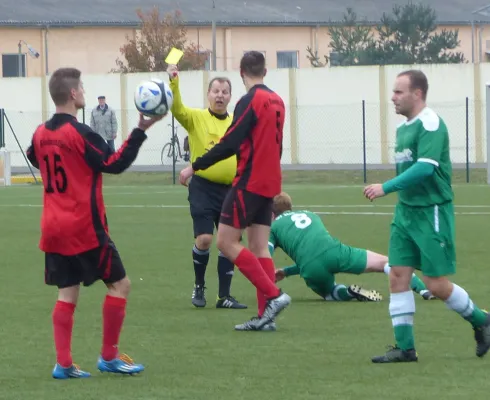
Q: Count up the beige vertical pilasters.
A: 6